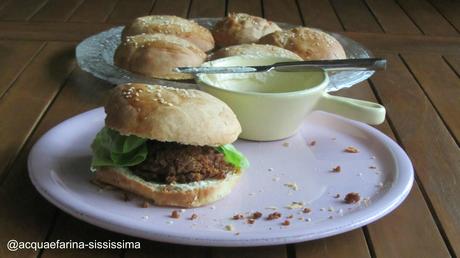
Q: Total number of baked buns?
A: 6